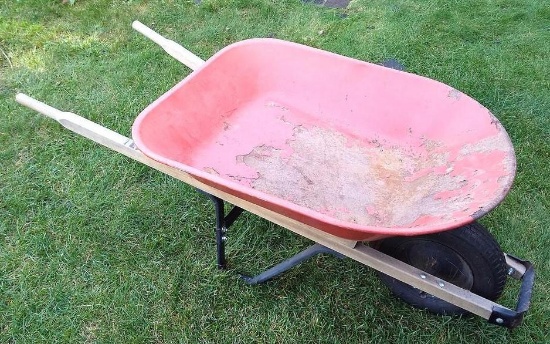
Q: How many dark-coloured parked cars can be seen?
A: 0